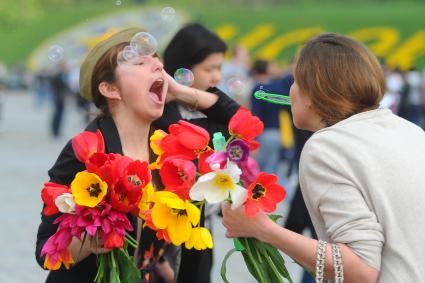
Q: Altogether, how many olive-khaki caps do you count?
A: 1